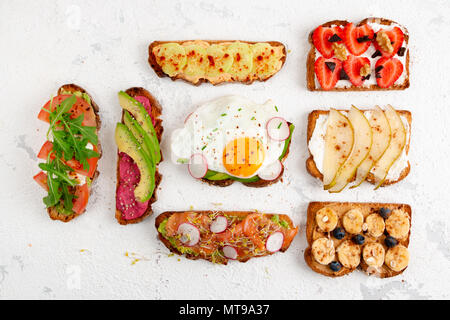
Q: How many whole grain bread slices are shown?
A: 8